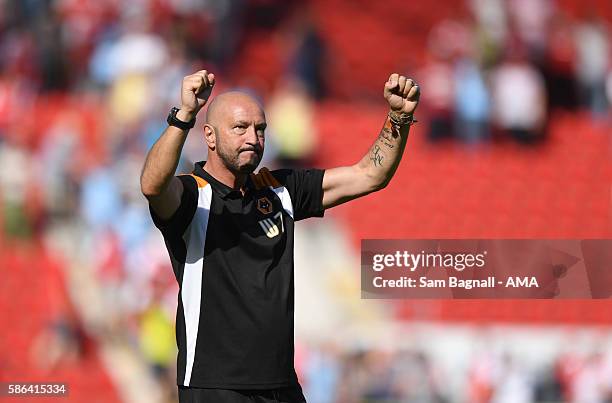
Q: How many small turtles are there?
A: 0